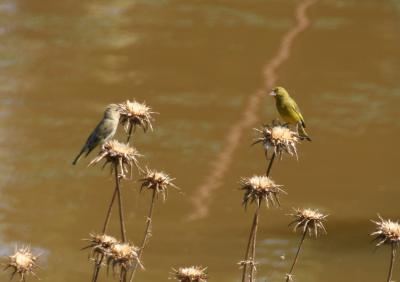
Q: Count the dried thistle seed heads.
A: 11